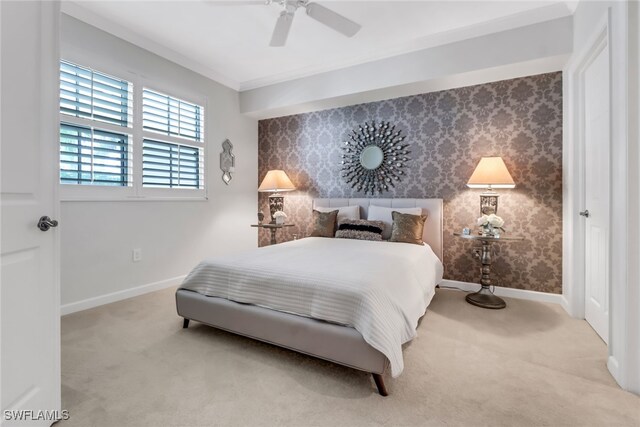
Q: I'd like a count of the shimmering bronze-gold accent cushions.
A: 2